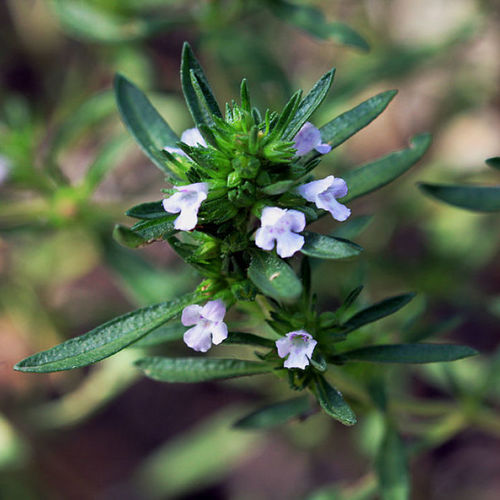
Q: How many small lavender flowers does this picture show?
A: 7